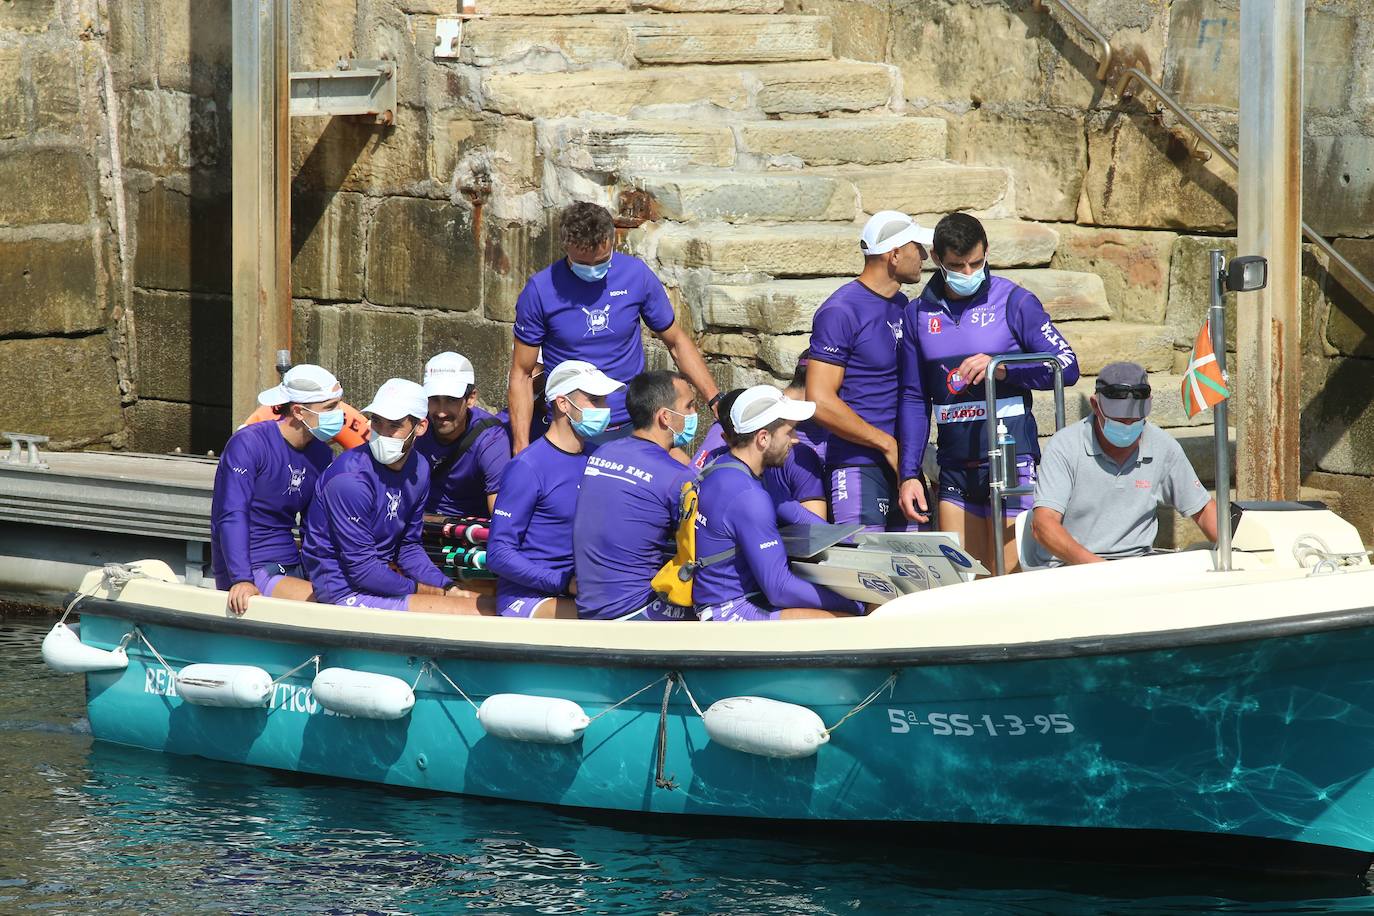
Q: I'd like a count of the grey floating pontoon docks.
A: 1